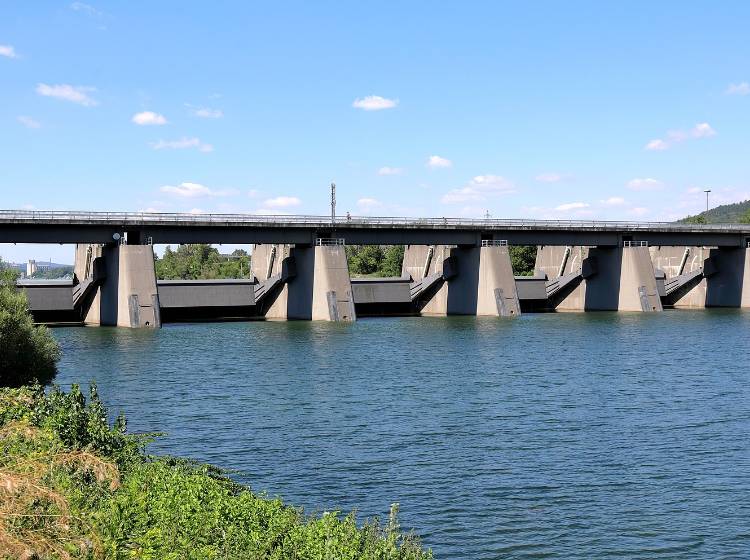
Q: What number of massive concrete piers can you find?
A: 5